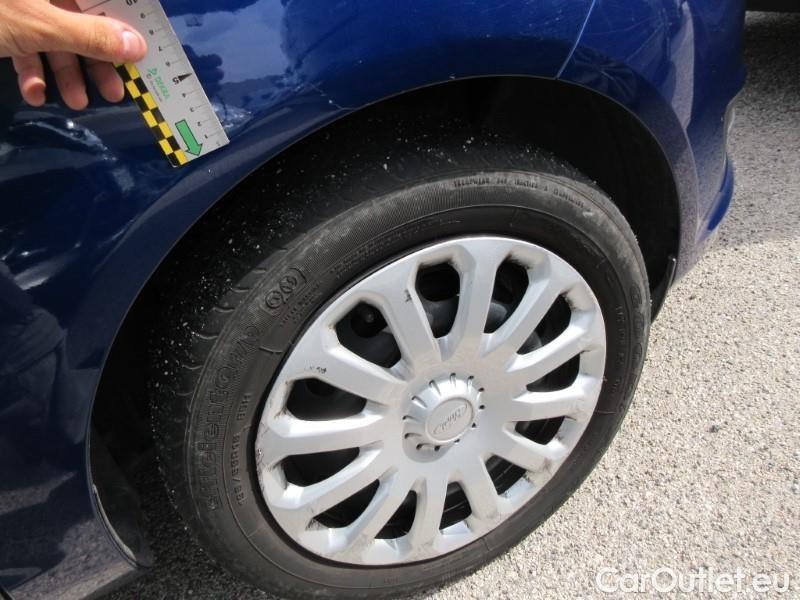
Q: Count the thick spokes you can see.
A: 12